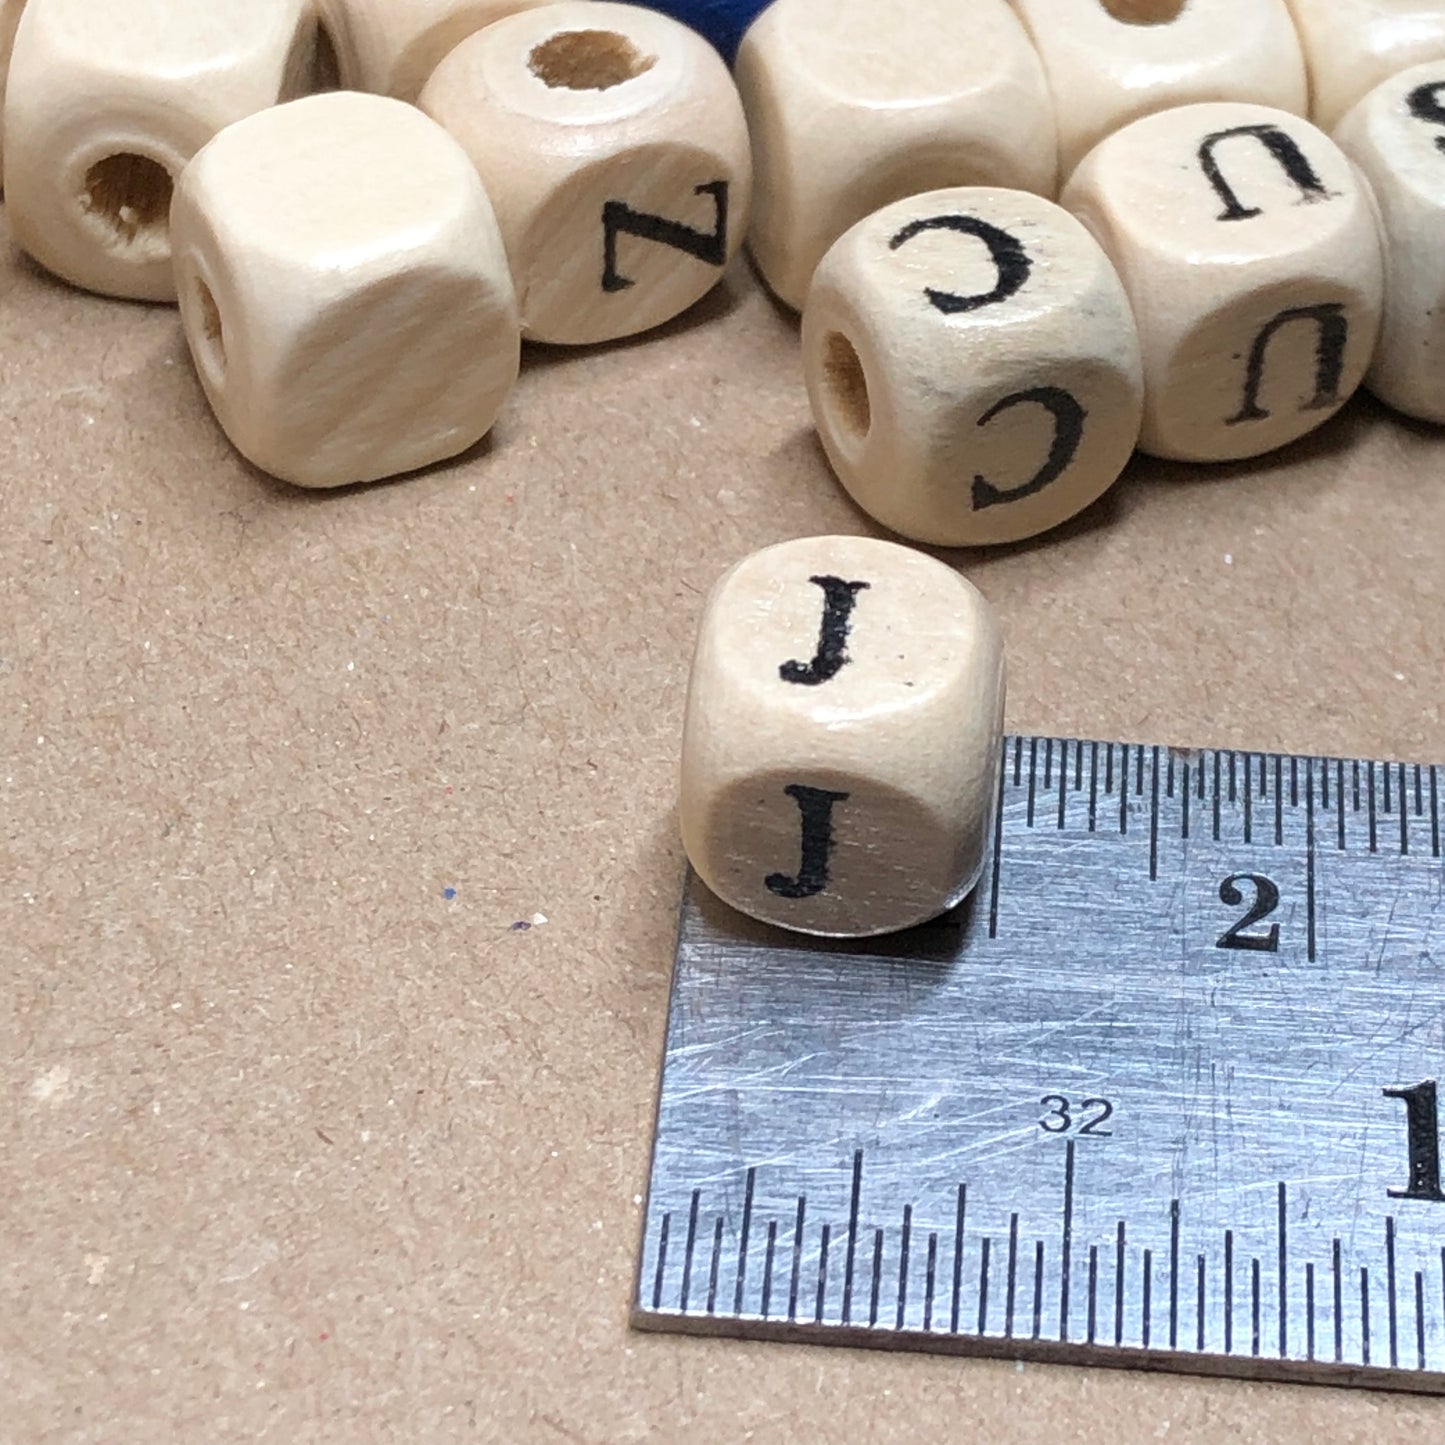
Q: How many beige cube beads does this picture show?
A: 11